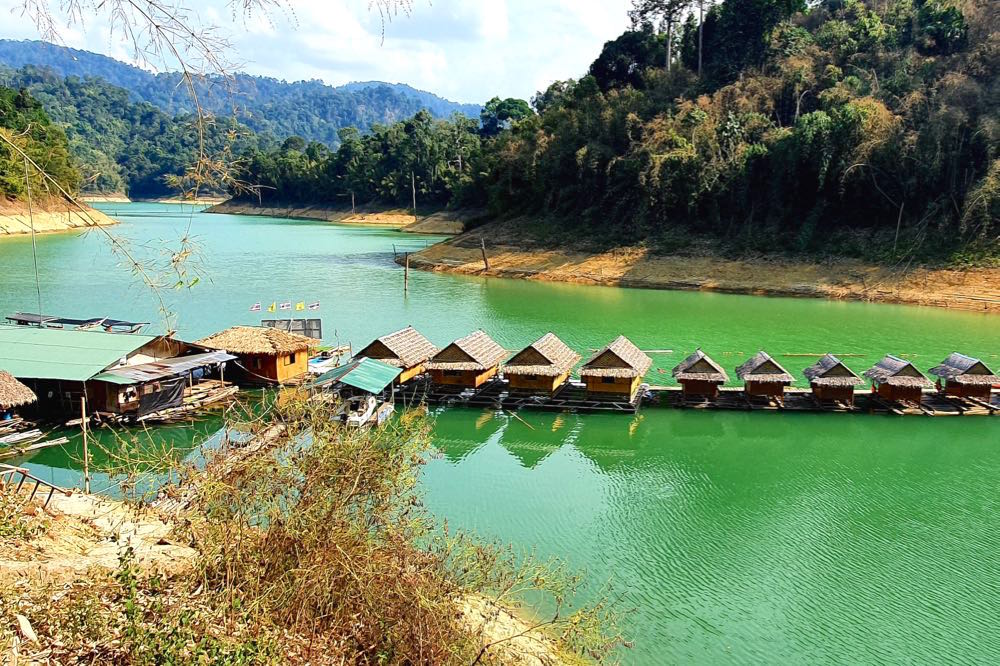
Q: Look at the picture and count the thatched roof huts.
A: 11